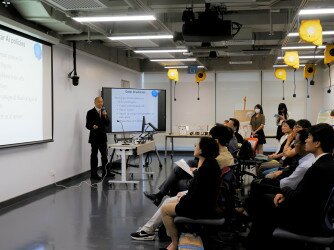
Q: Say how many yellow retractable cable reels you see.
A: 7